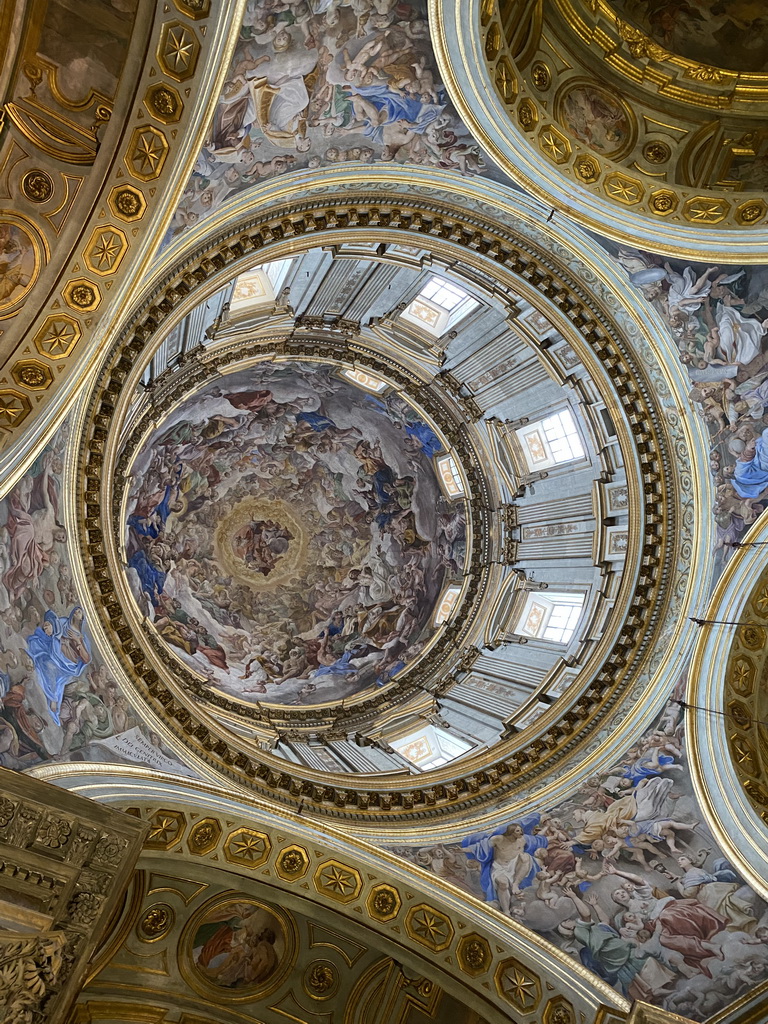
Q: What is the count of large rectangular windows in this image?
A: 5